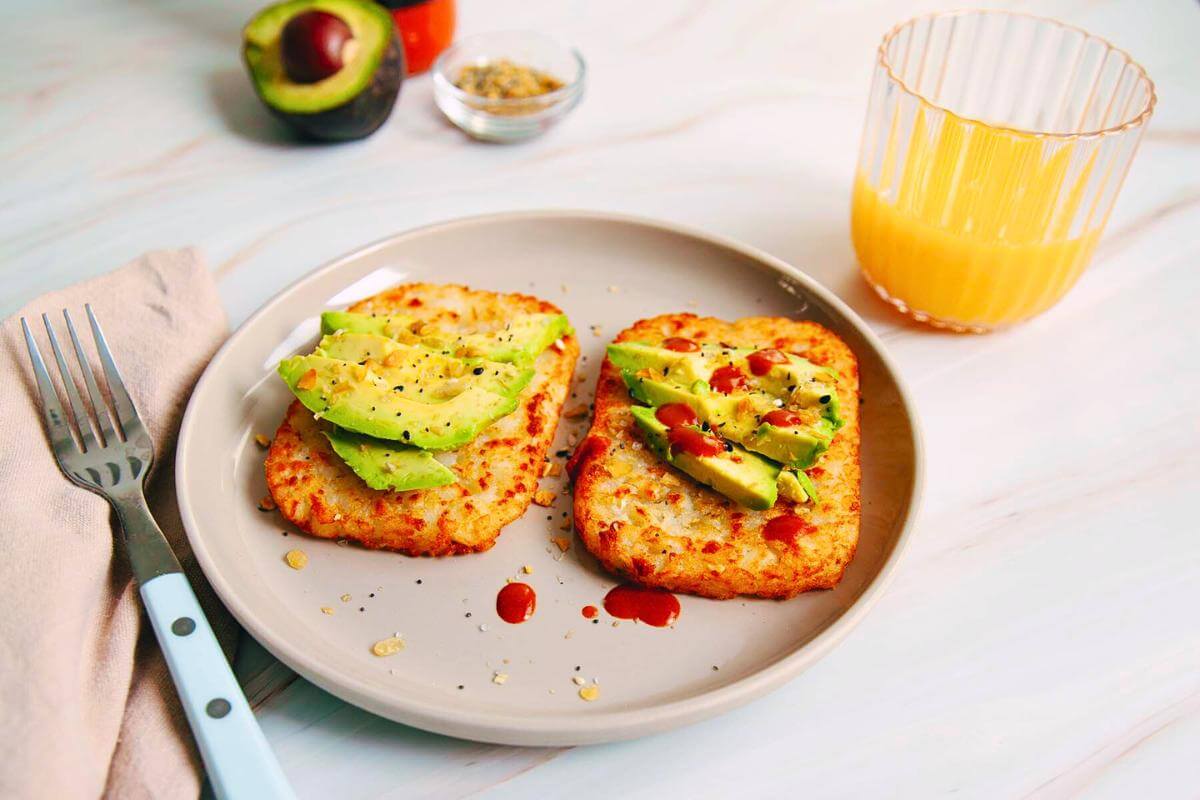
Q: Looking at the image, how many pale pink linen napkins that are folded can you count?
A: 1